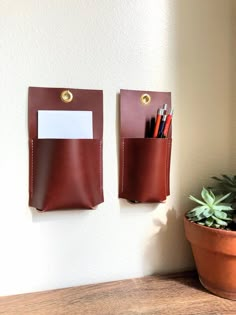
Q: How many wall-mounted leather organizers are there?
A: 2